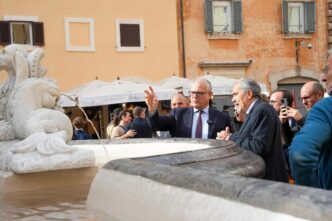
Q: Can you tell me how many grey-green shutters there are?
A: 4